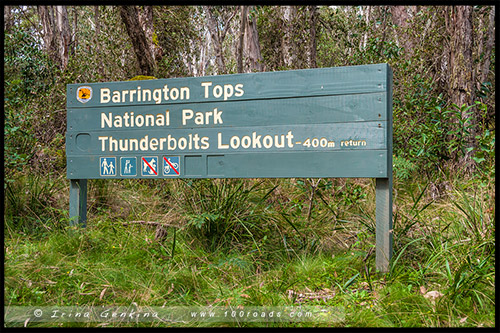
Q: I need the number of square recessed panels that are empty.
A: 2